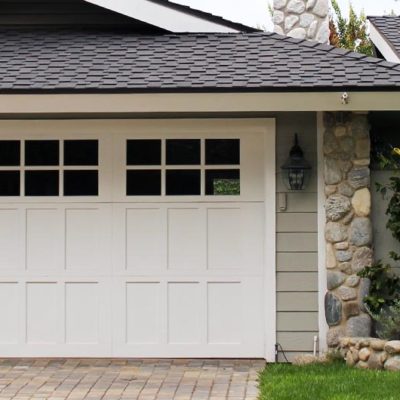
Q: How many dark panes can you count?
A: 12